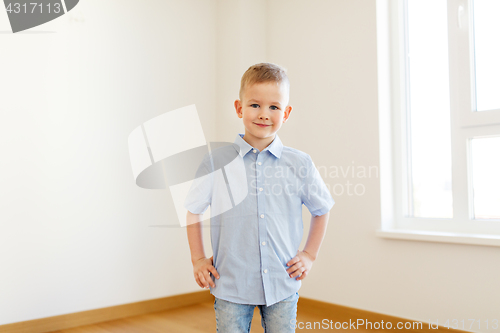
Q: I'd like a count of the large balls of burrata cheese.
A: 0